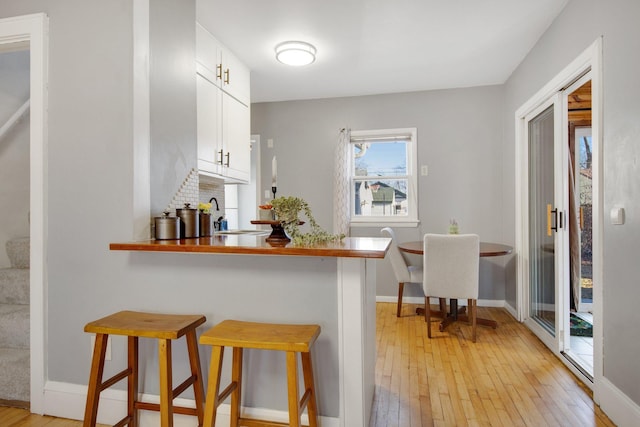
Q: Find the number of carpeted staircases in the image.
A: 1